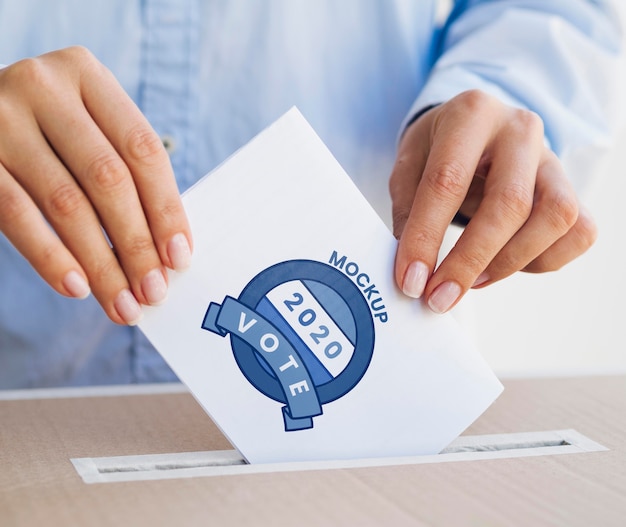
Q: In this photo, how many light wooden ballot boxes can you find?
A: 1